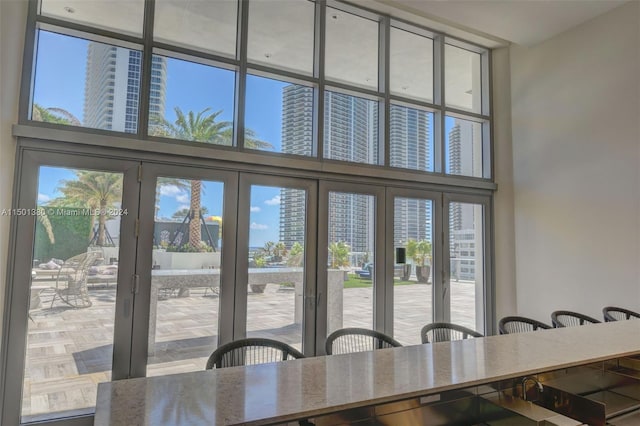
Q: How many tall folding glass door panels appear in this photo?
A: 6